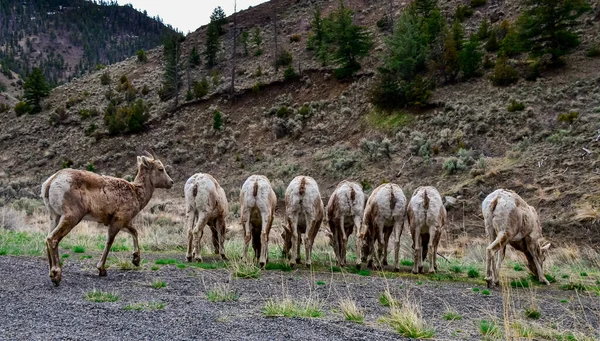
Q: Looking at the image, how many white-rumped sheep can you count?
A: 8